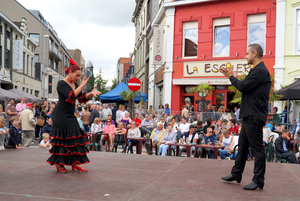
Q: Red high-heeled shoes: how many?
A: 2